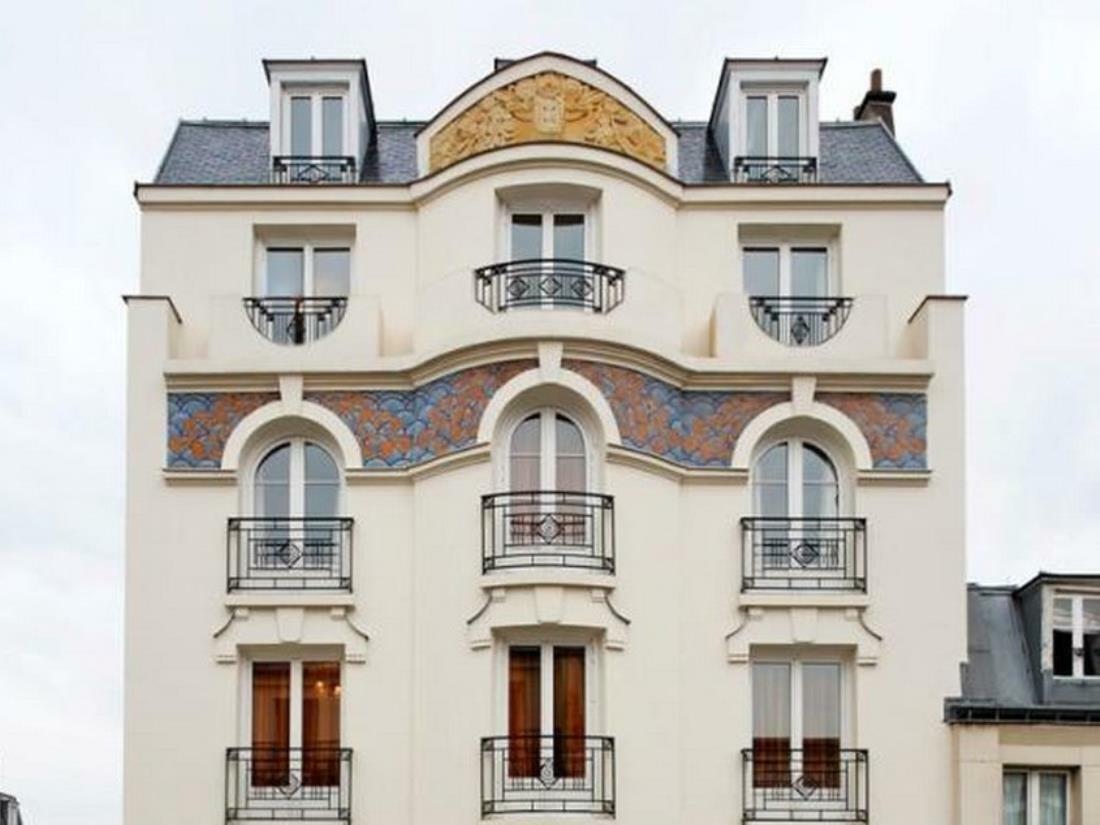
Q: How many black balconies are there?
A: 11